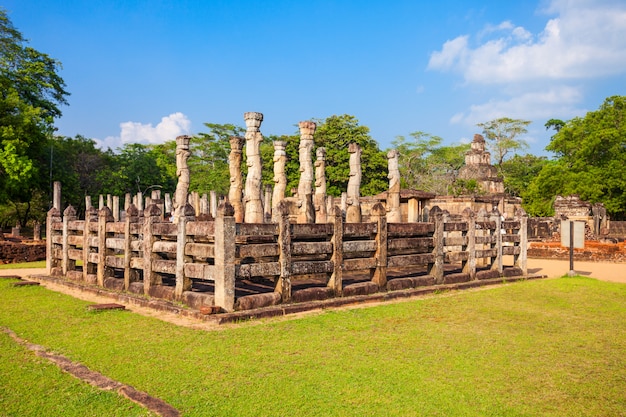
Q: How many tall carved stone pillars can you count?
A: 8